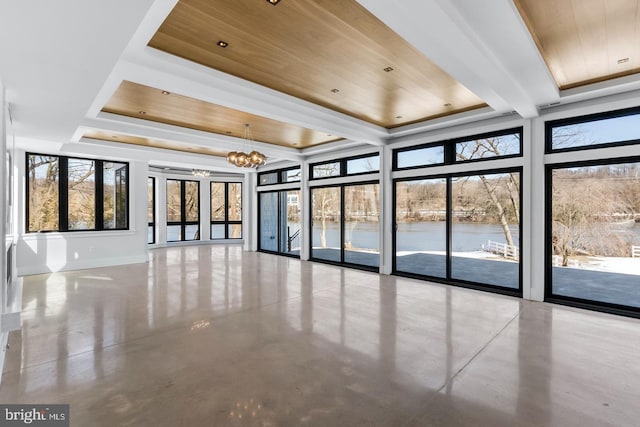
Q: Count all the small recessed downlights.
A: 14